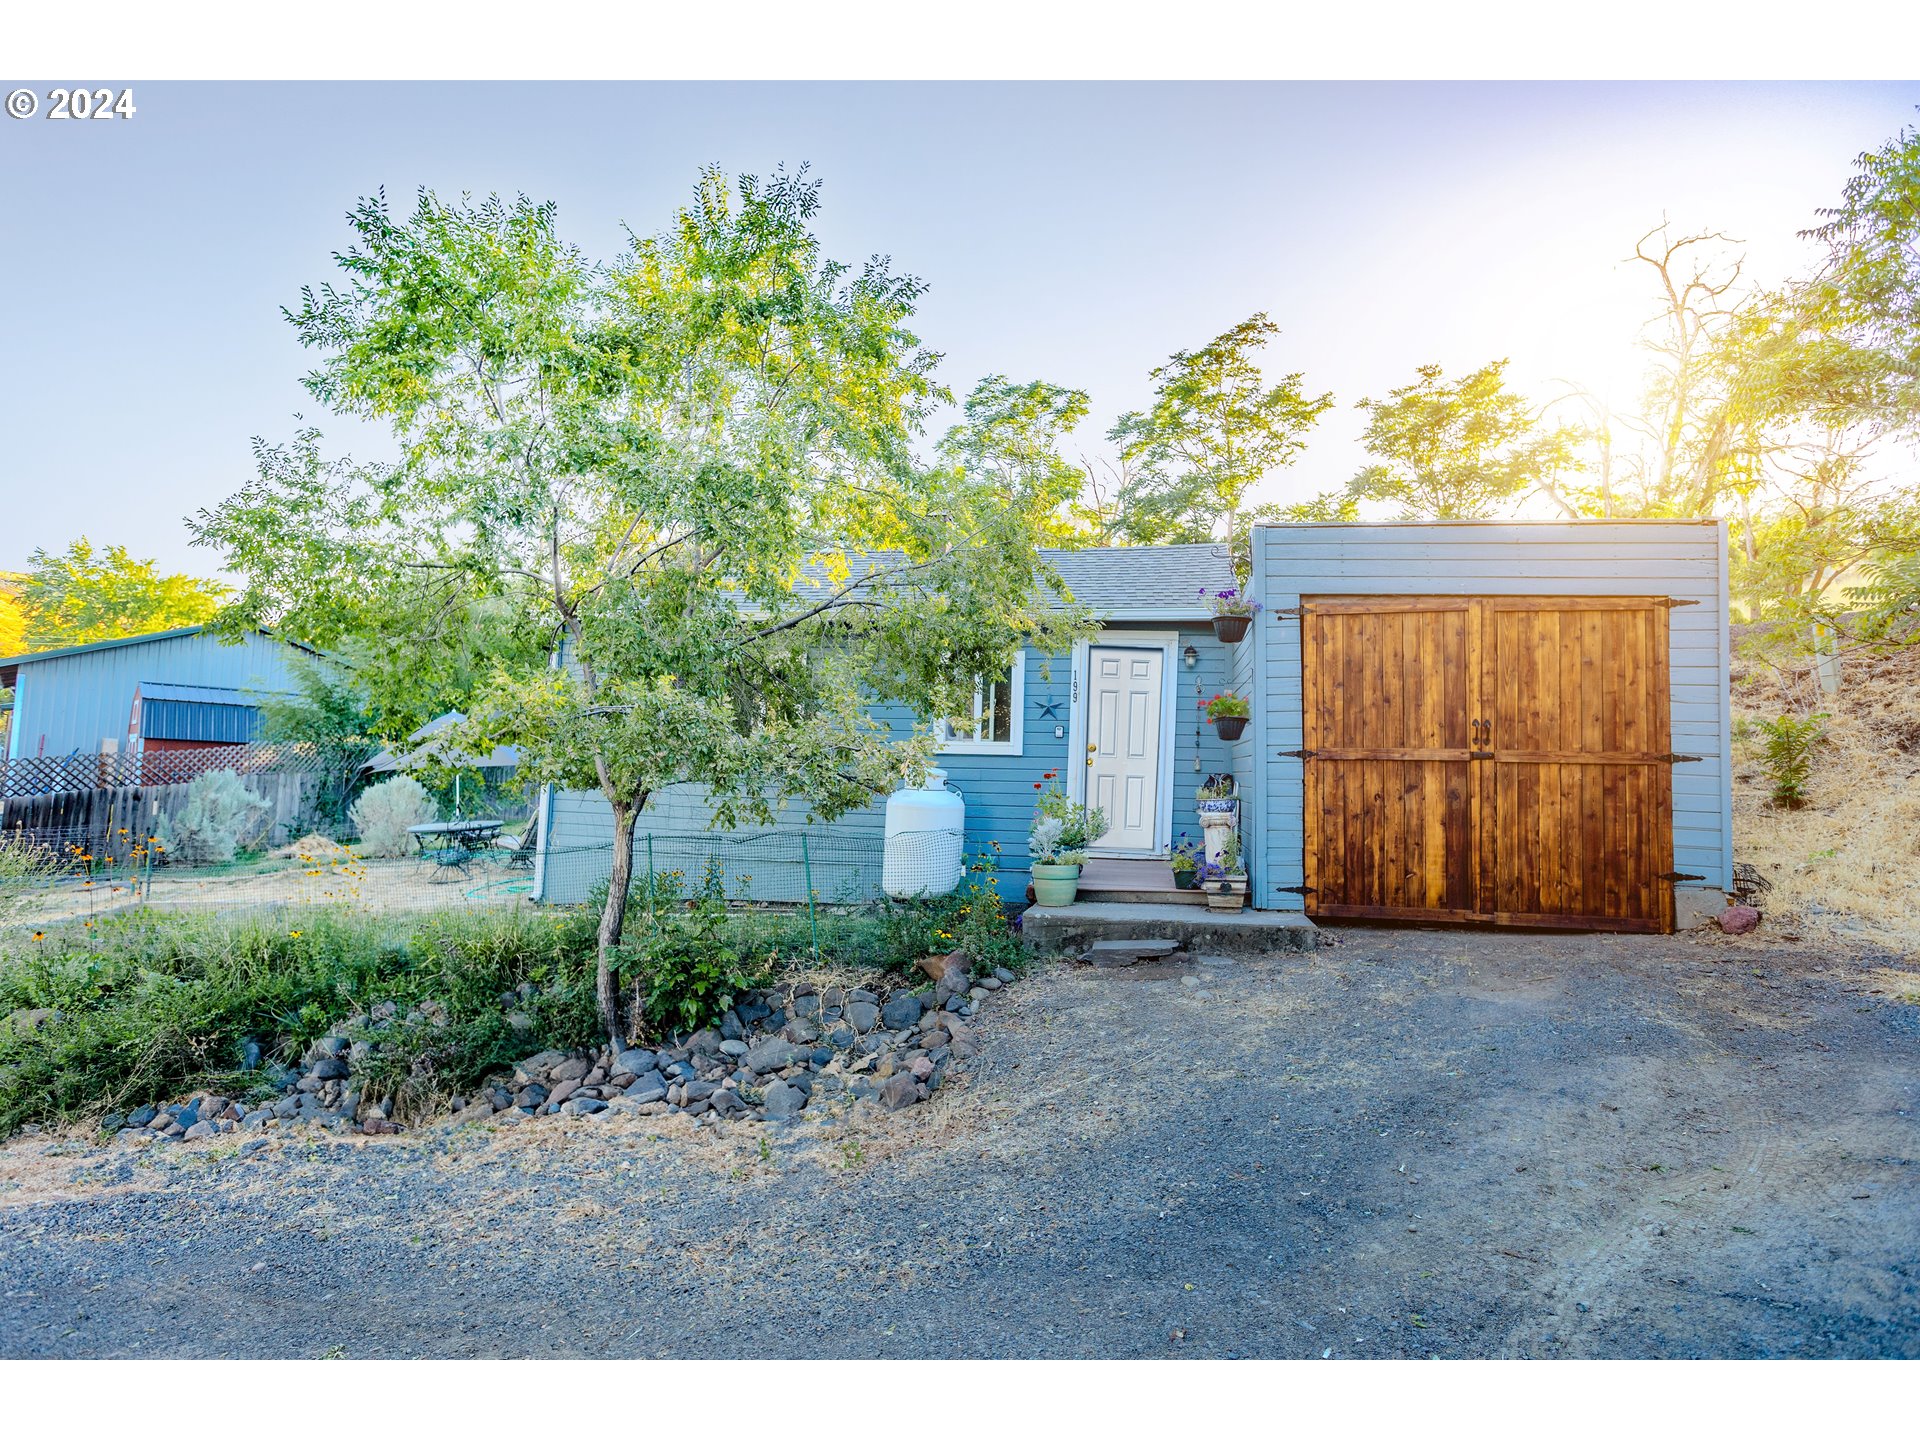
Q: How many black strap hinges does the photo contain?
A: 6